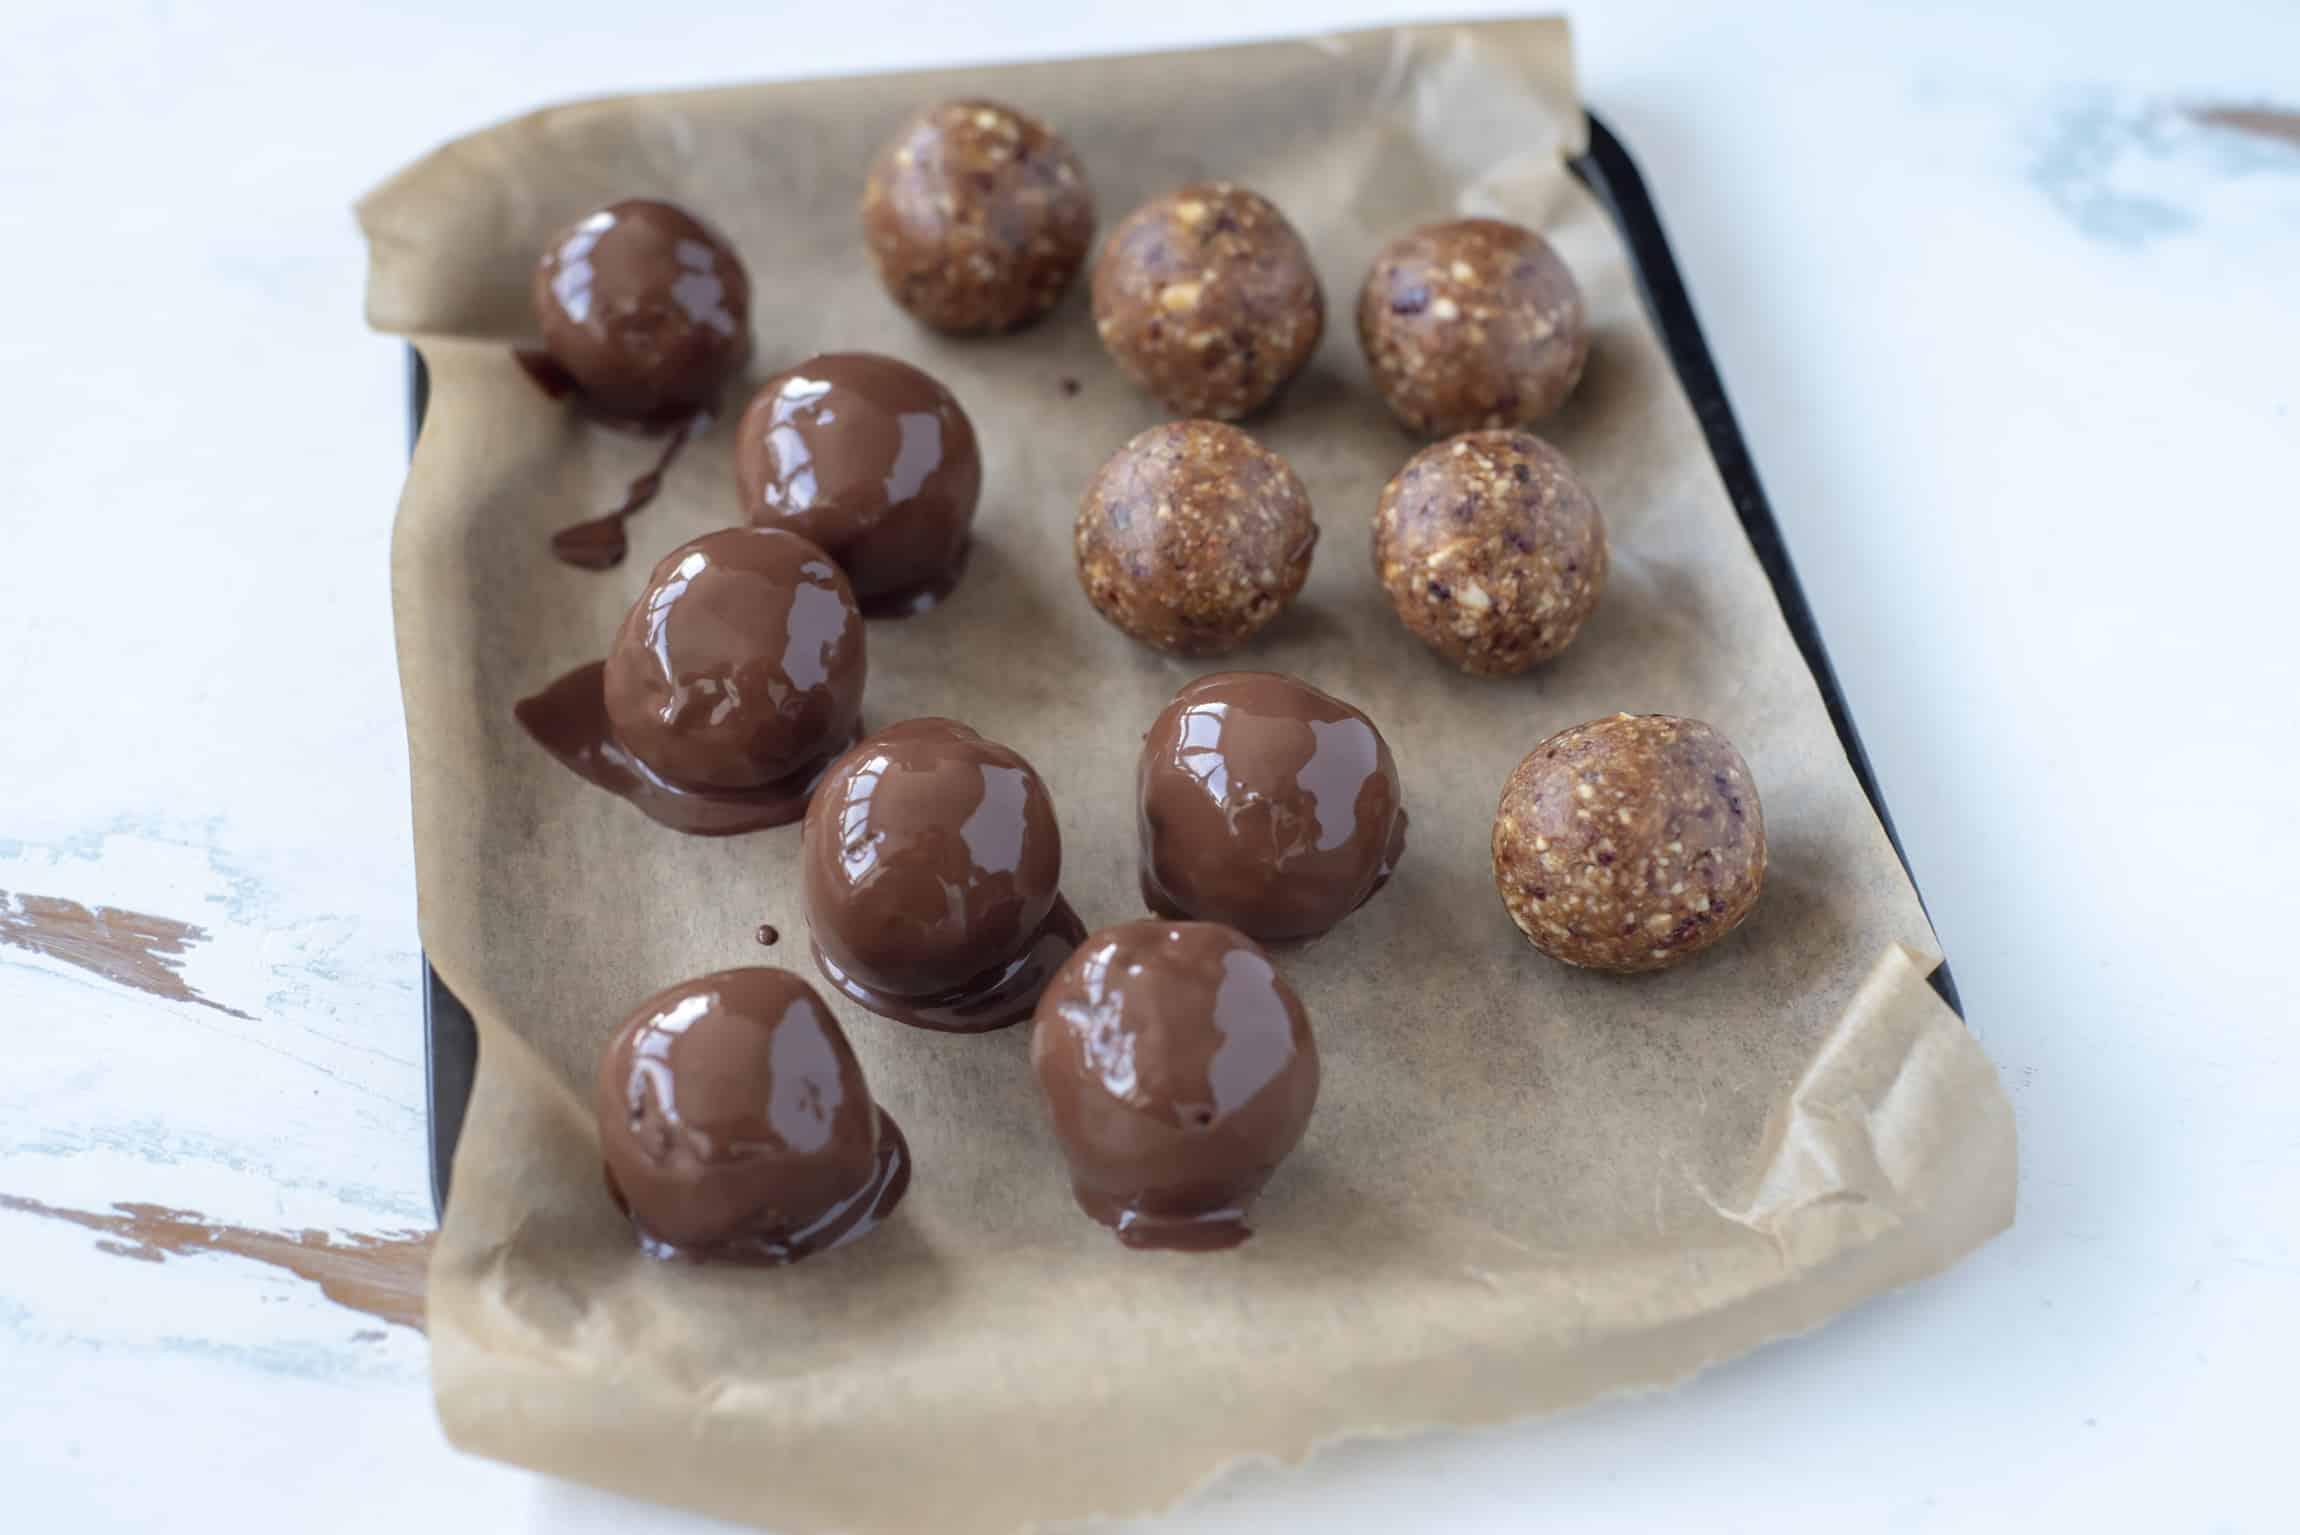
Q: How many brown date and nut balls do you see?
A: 6